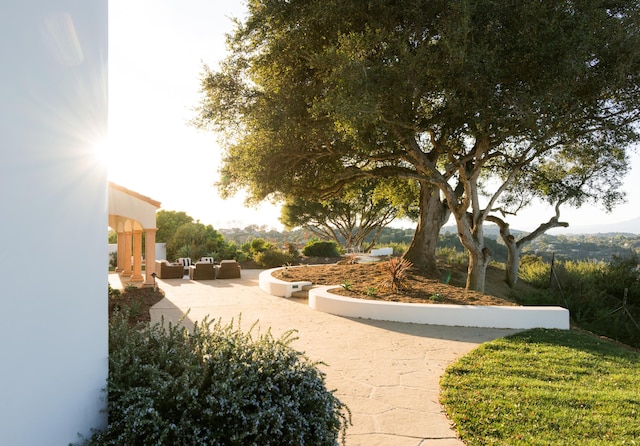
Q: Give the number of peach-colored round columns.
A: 4